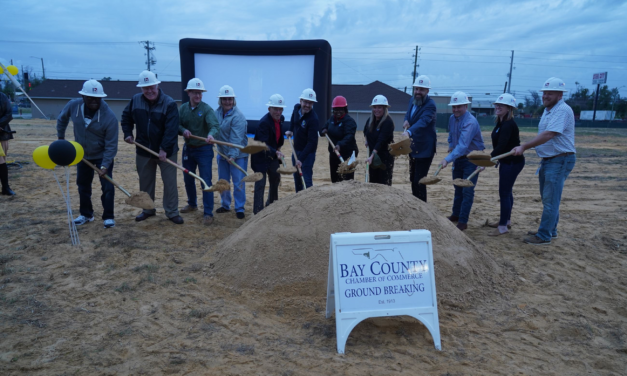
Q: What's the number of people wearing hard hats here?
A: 12